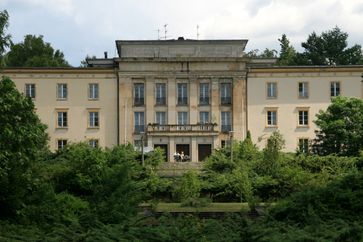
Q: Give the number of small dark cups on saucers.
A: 0